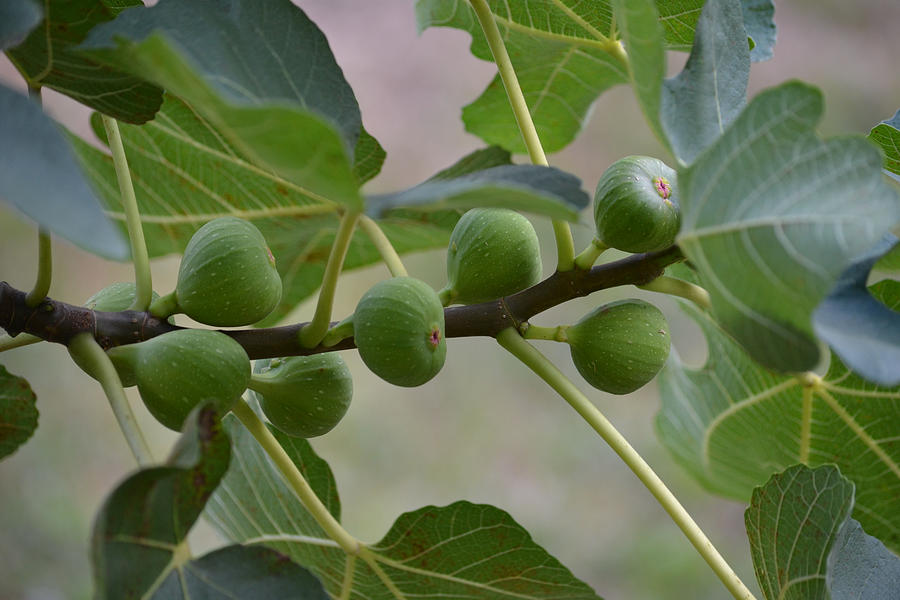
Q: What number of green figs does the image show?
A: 8